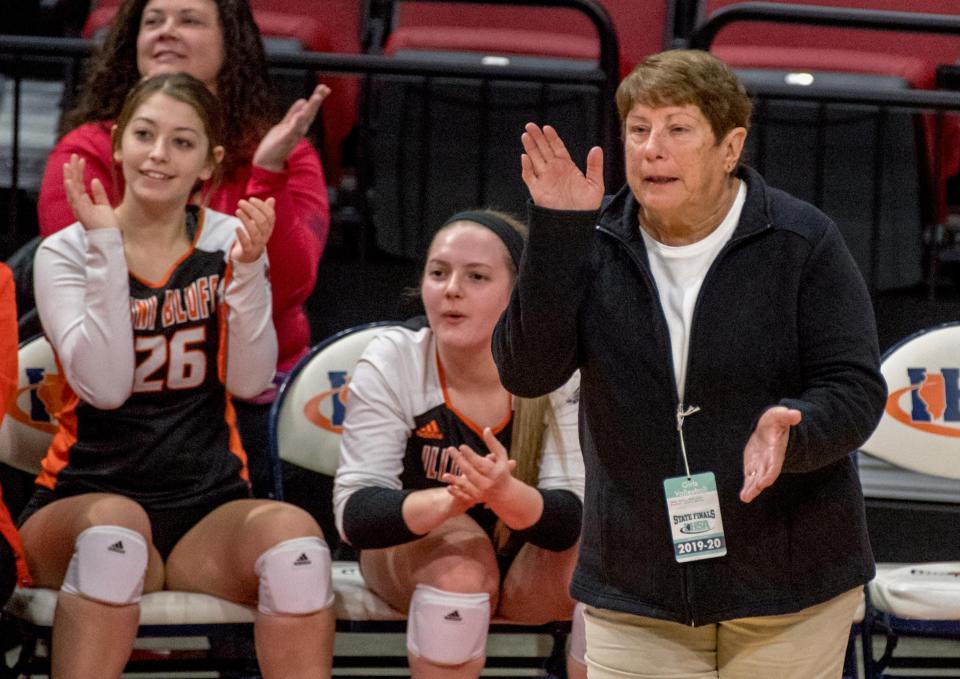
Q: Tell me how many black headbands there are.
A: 1